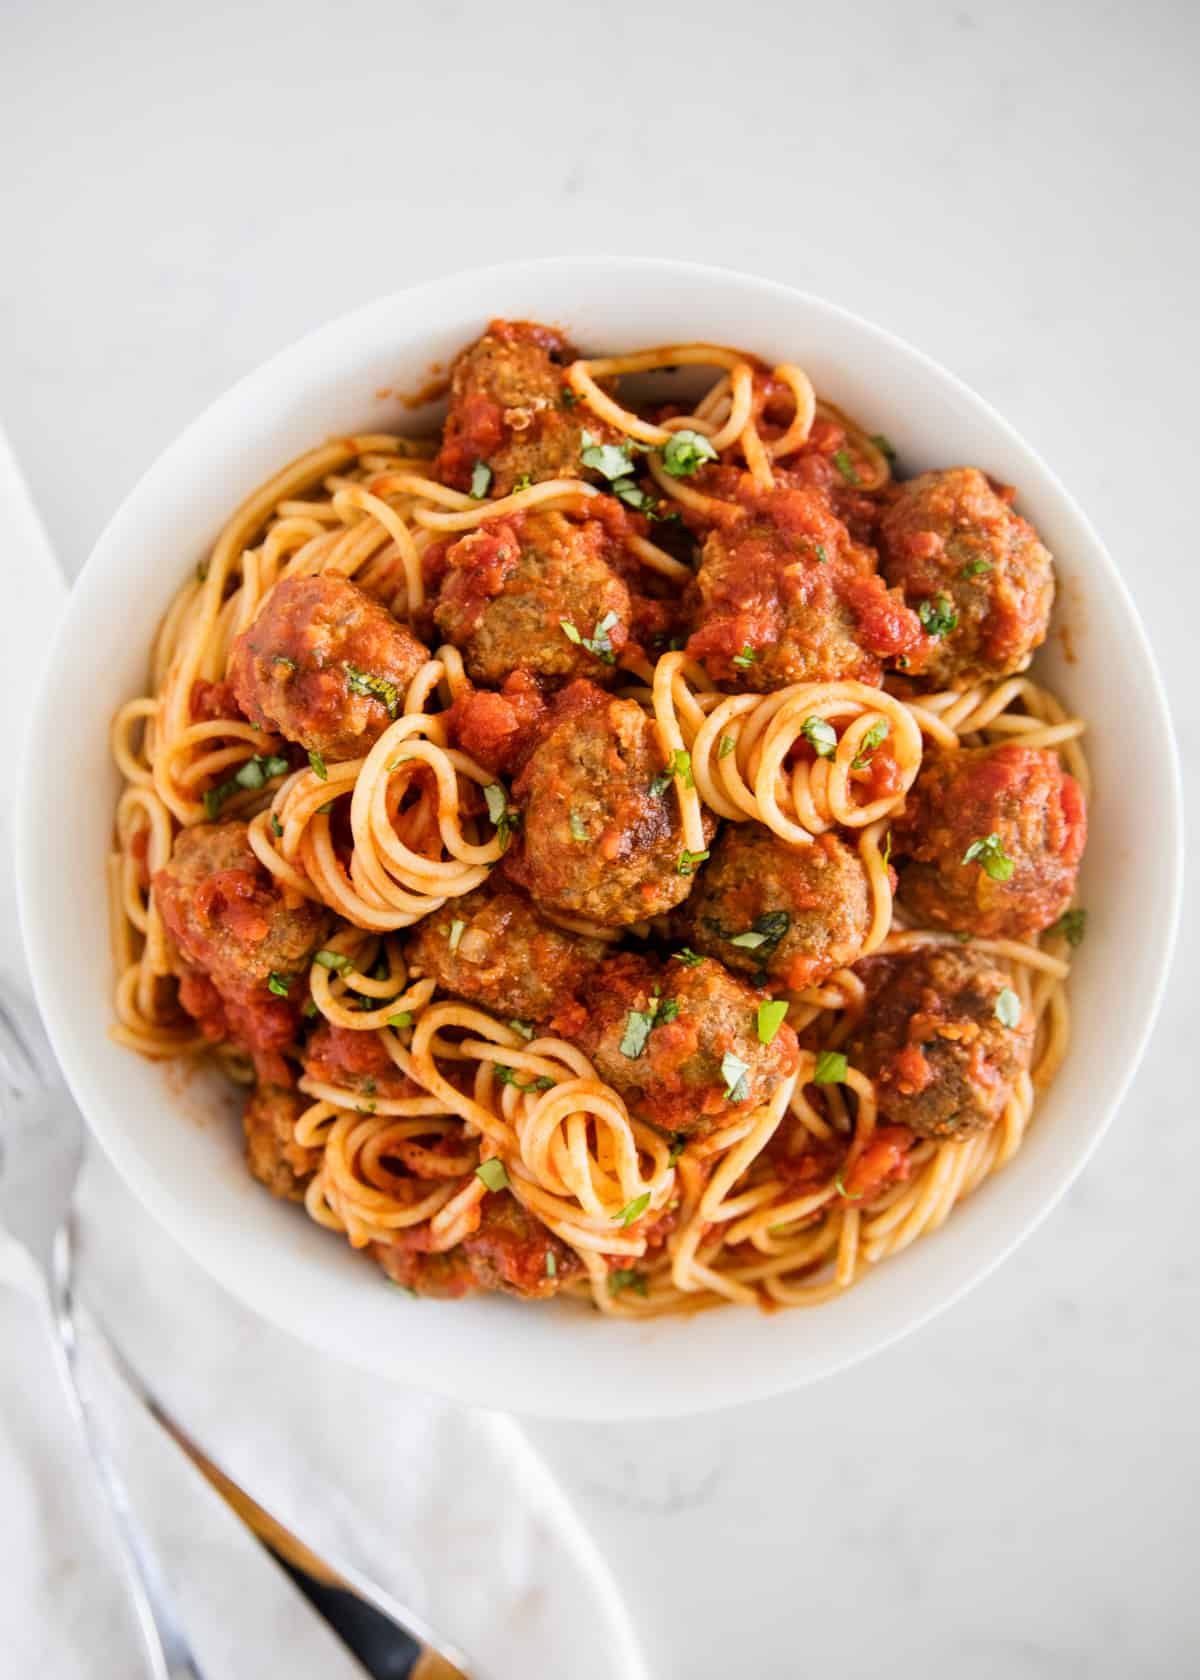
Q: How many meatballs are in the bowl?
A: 14